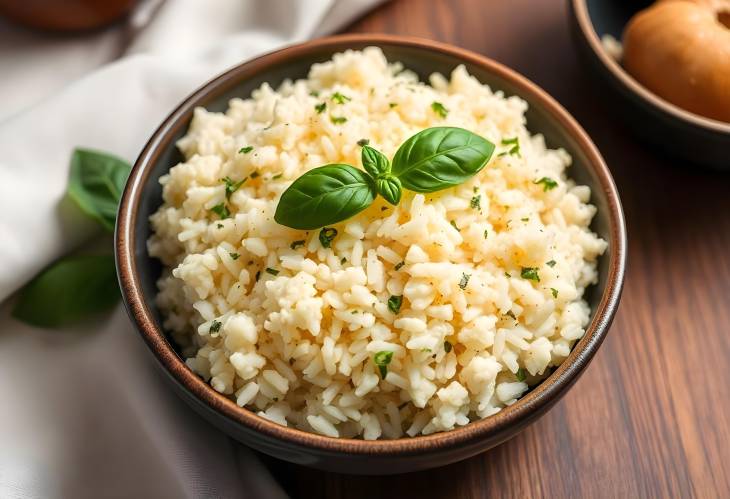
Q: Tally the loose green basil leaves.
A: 2